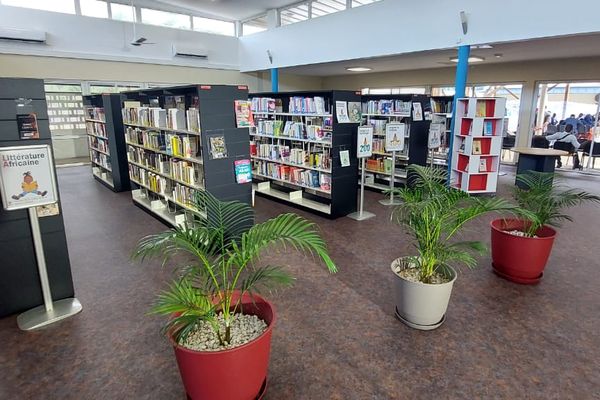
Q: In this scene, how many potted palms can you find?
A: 3